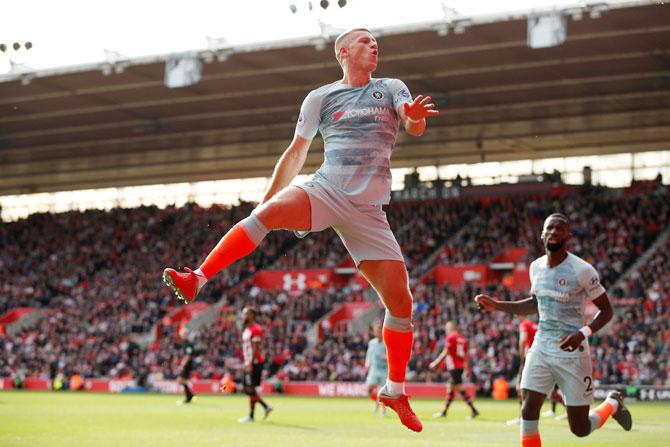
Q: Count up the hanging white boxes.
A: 2